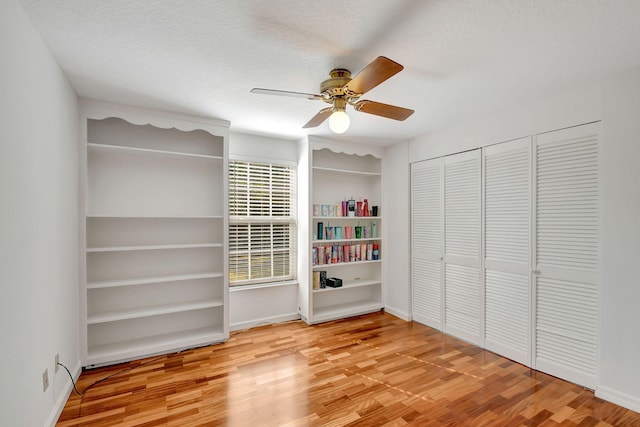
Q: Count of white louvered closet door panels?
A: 4